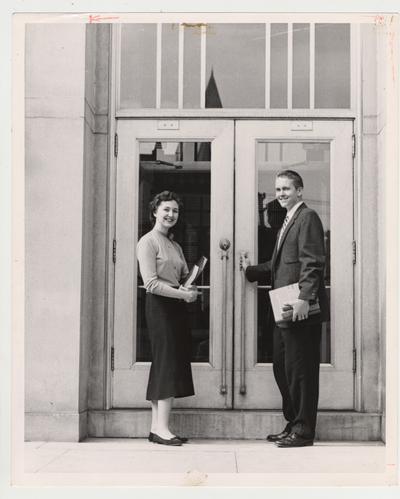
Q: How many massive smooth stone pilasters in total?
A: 2